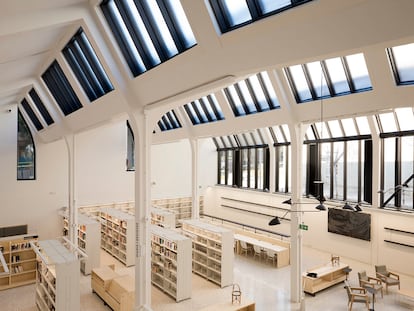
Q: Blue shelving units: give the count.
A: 0